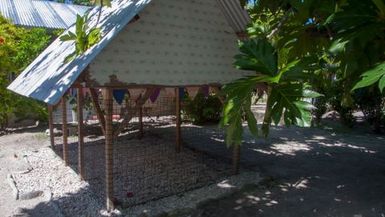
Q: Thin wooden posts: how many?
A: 7